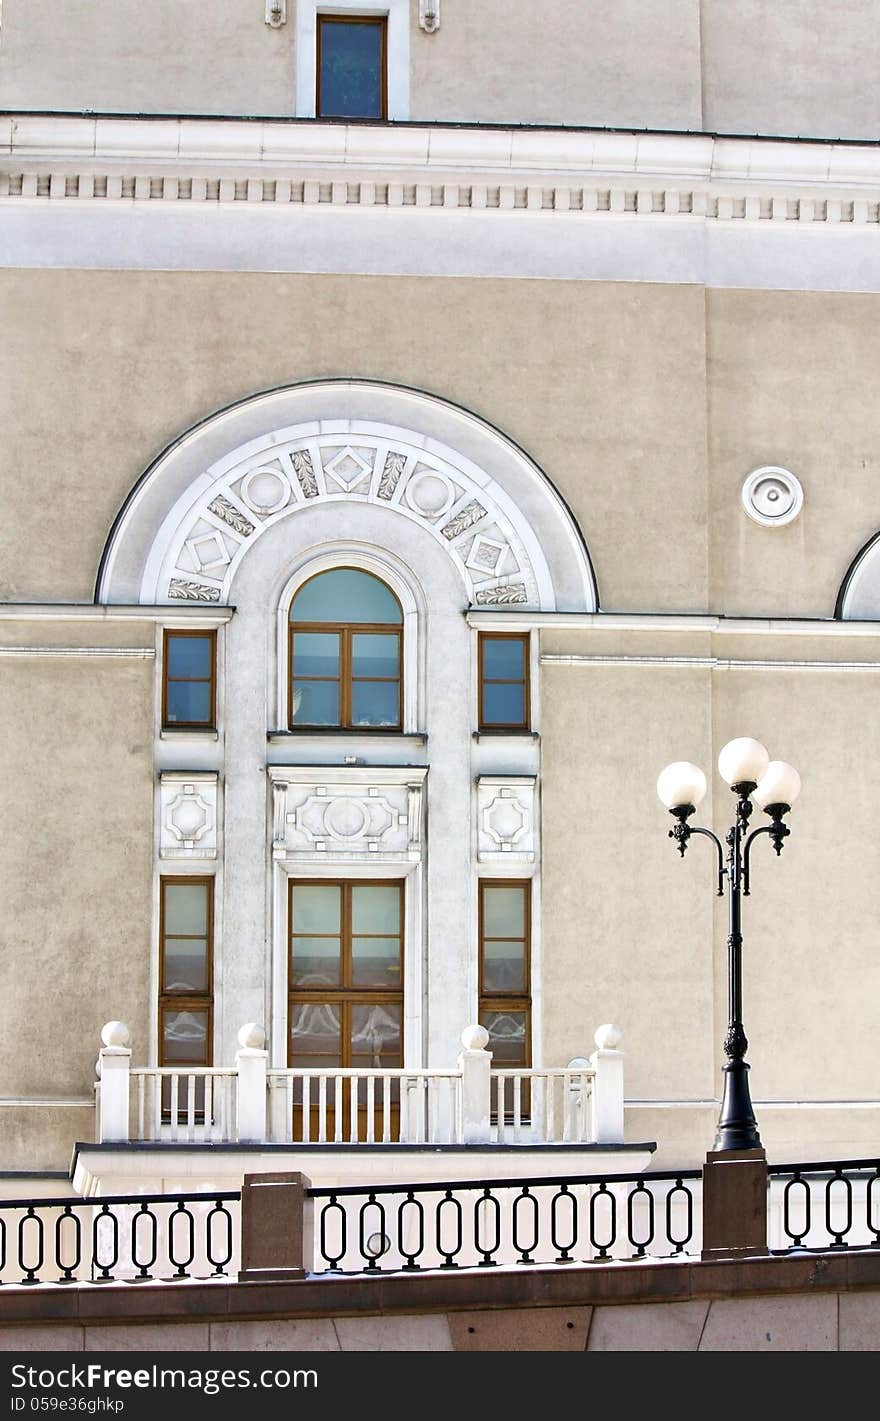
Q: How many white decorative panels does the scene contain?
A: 3